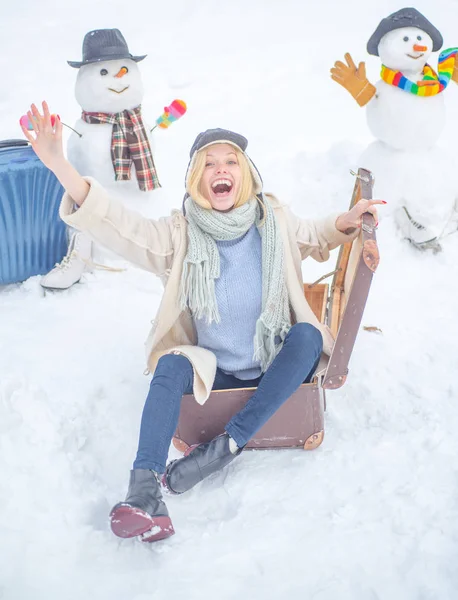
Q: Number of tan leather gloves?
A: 2